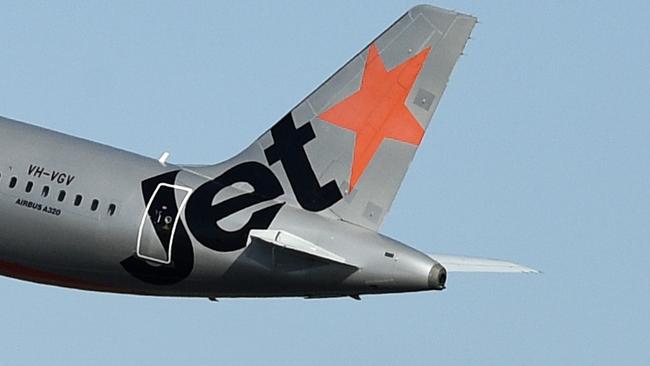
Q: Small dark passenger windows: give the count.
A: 7